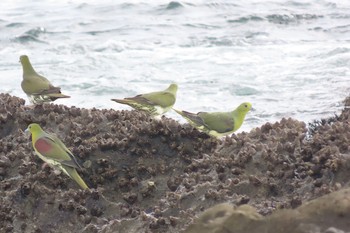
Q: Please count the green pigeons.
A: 4